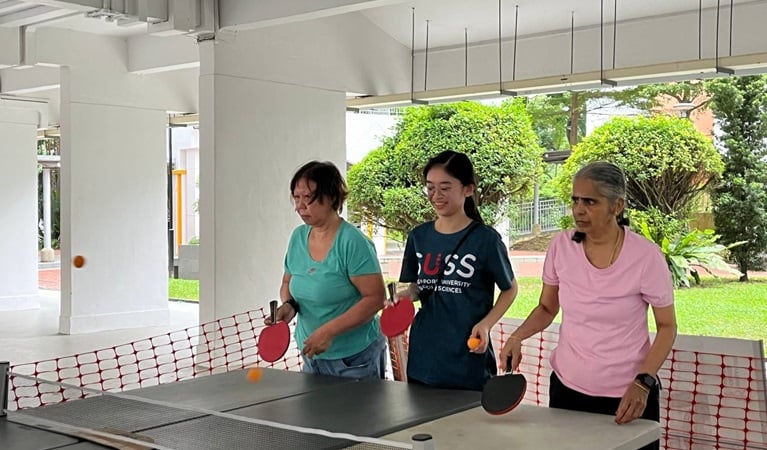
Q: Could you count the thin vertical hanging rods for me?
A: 11